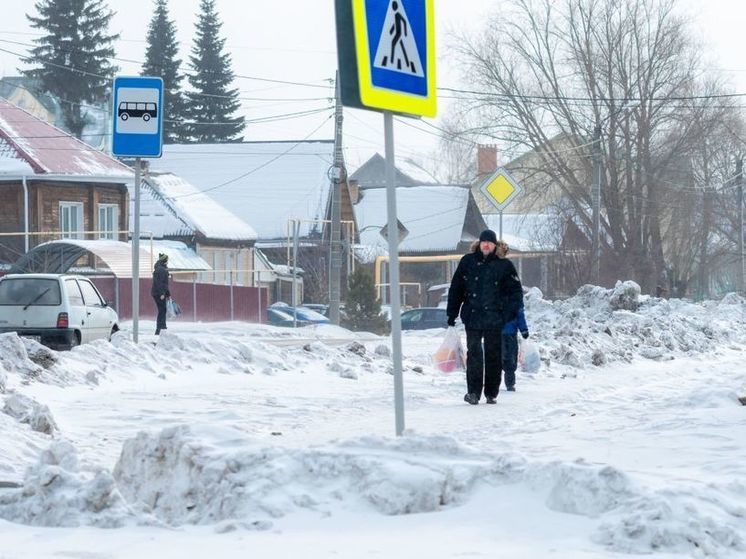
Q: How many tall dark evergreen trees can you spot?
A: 3